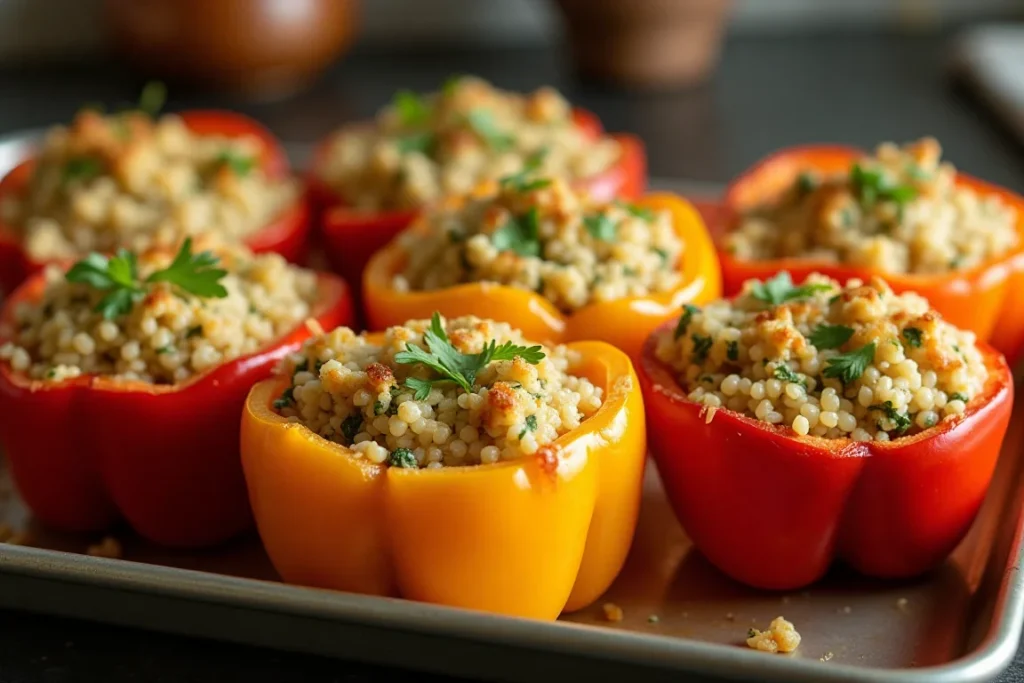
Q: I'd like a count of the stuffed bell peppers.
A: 7